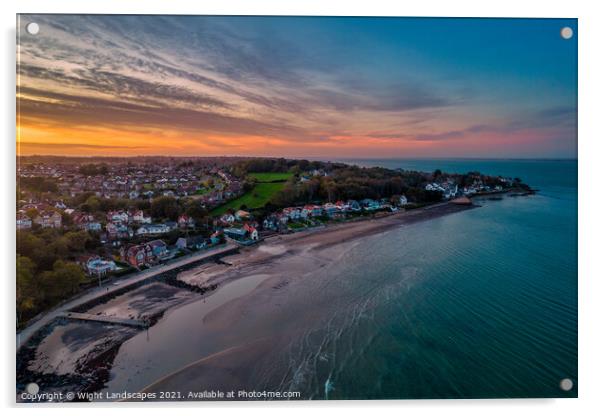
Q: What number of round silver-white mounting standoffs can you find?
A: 4